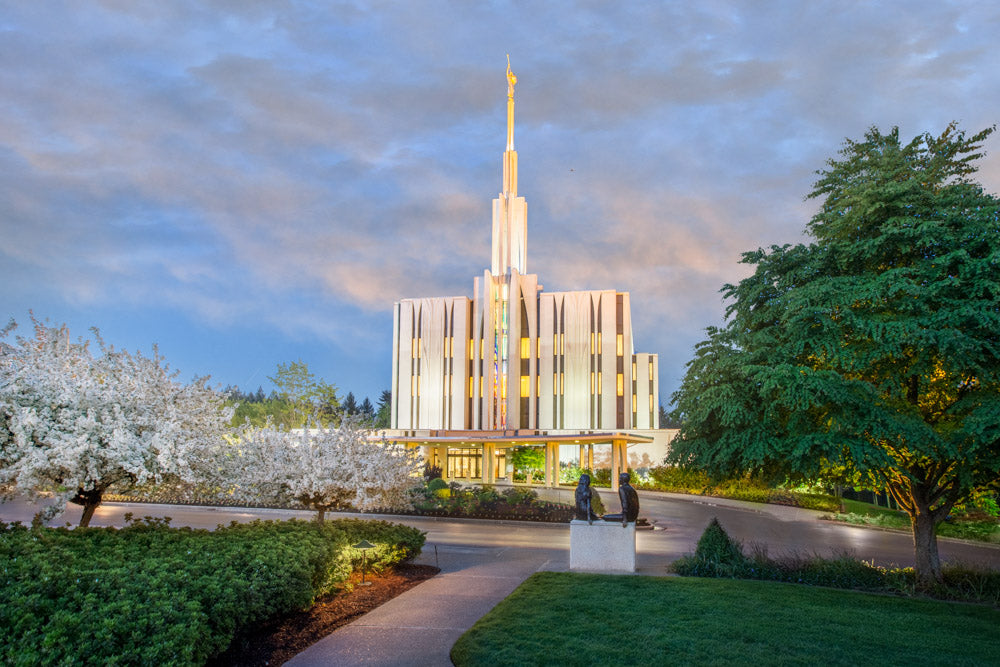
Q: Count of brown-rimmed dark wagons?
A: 0